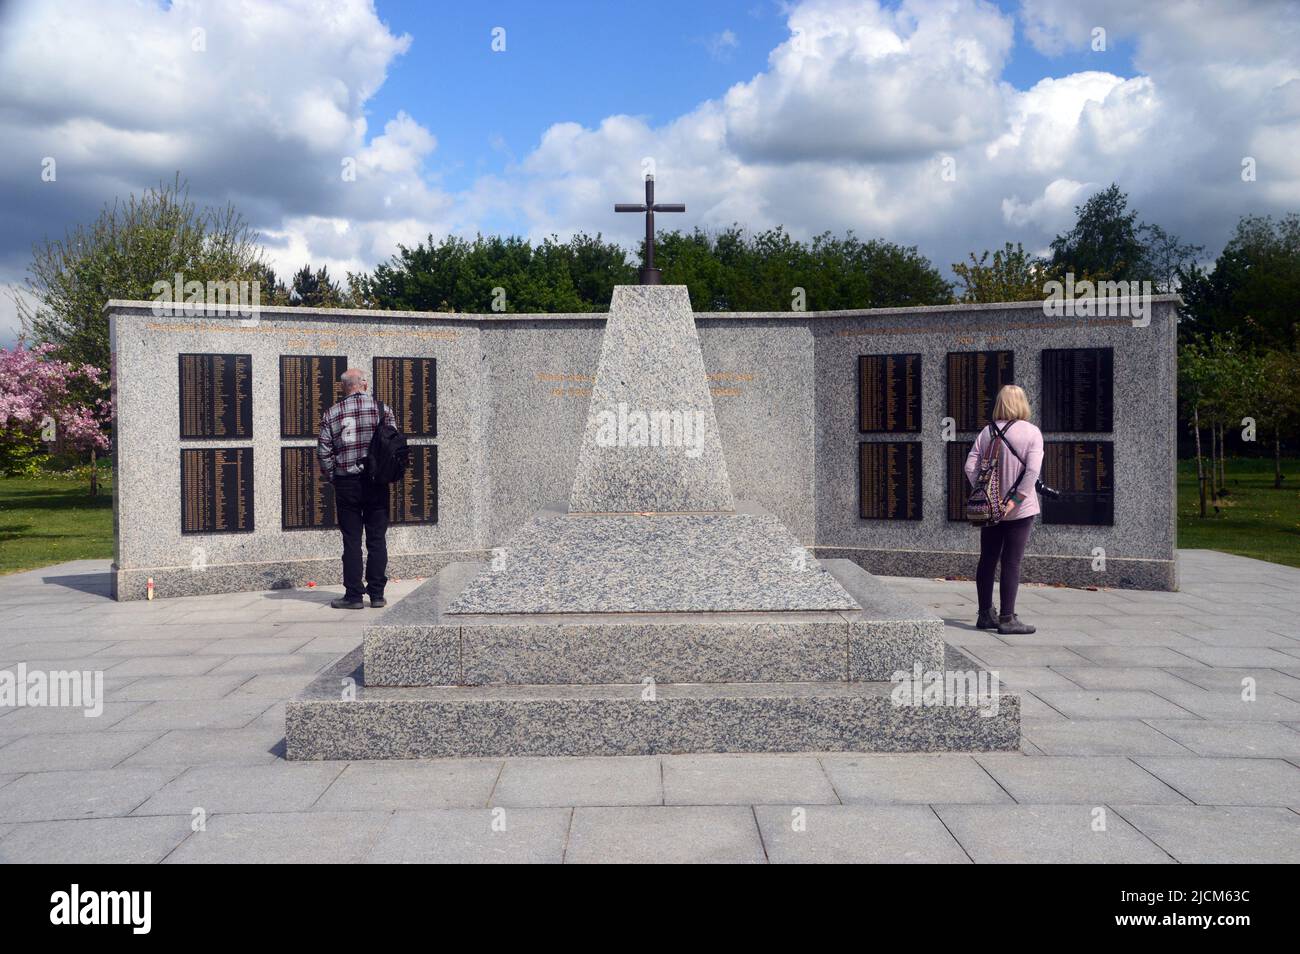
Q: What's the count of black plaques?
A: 12